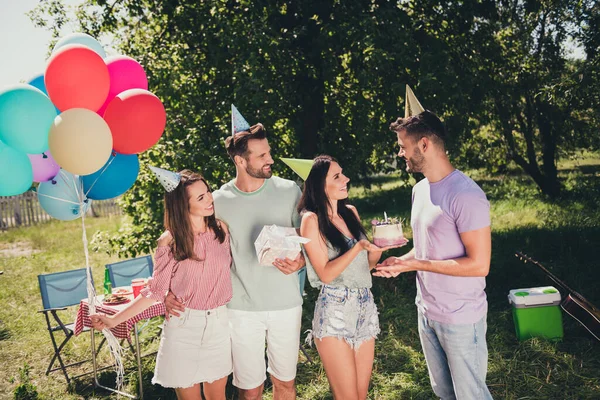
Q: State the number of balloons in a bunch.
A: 11